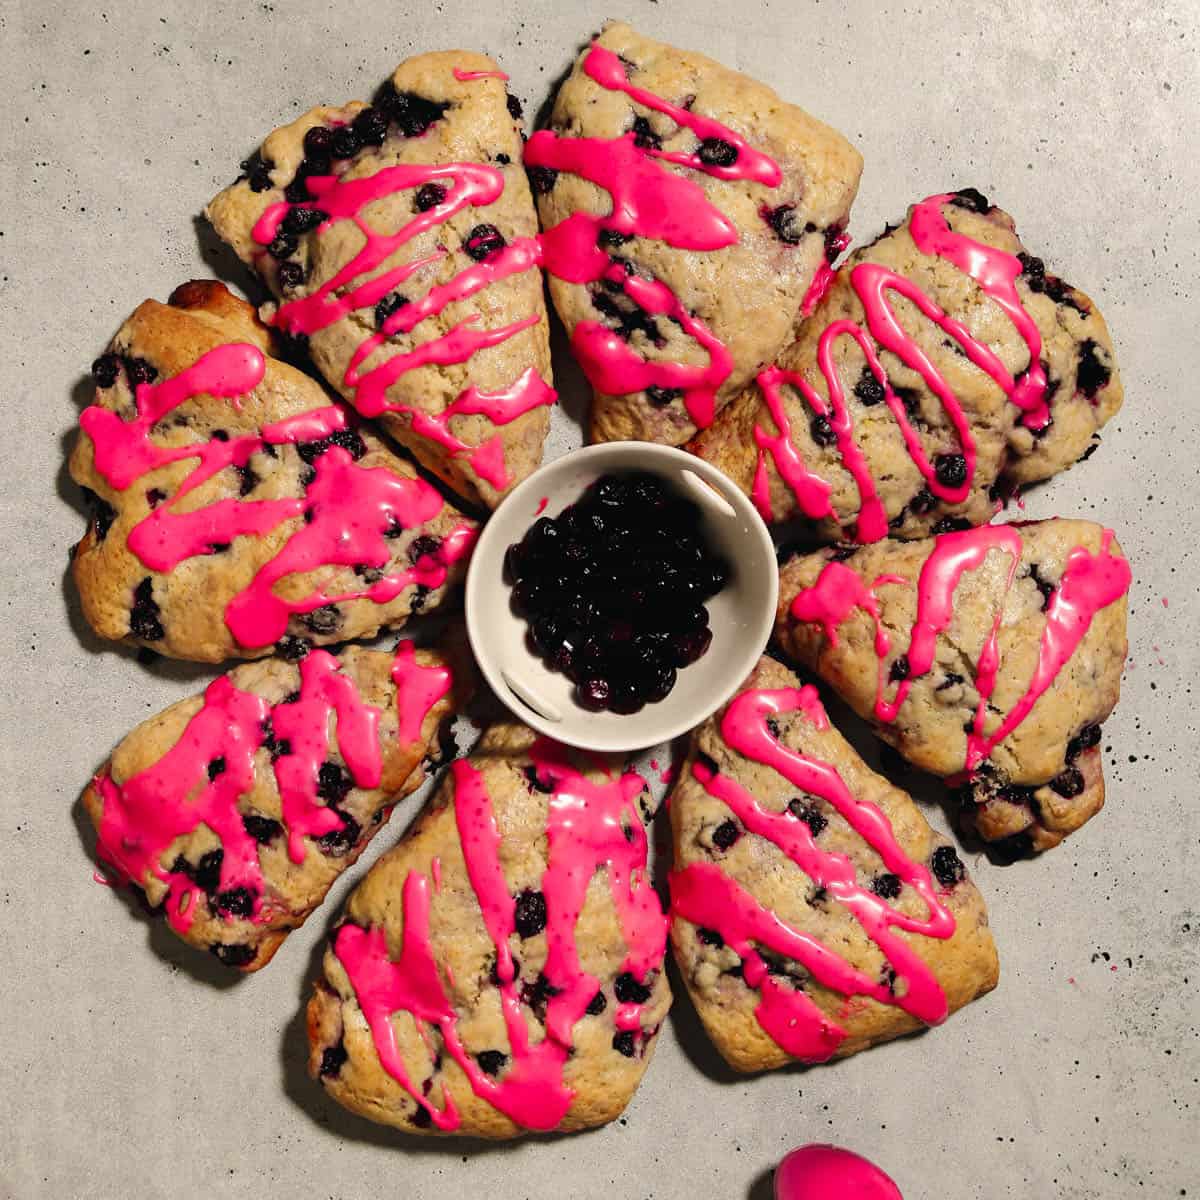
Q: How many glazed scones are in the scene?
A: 8